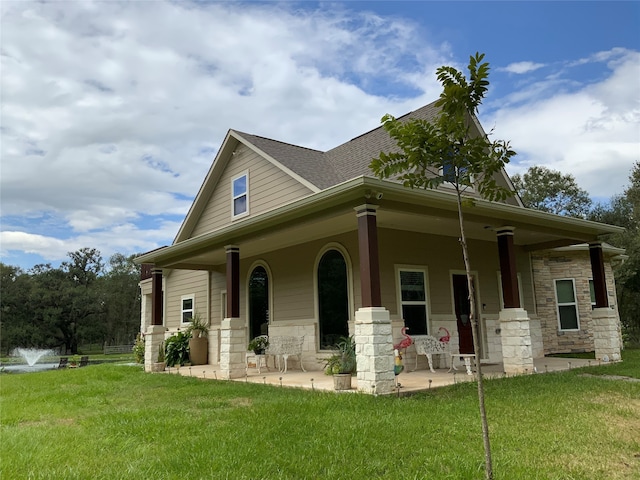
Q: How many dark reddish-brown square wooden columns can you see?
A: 5